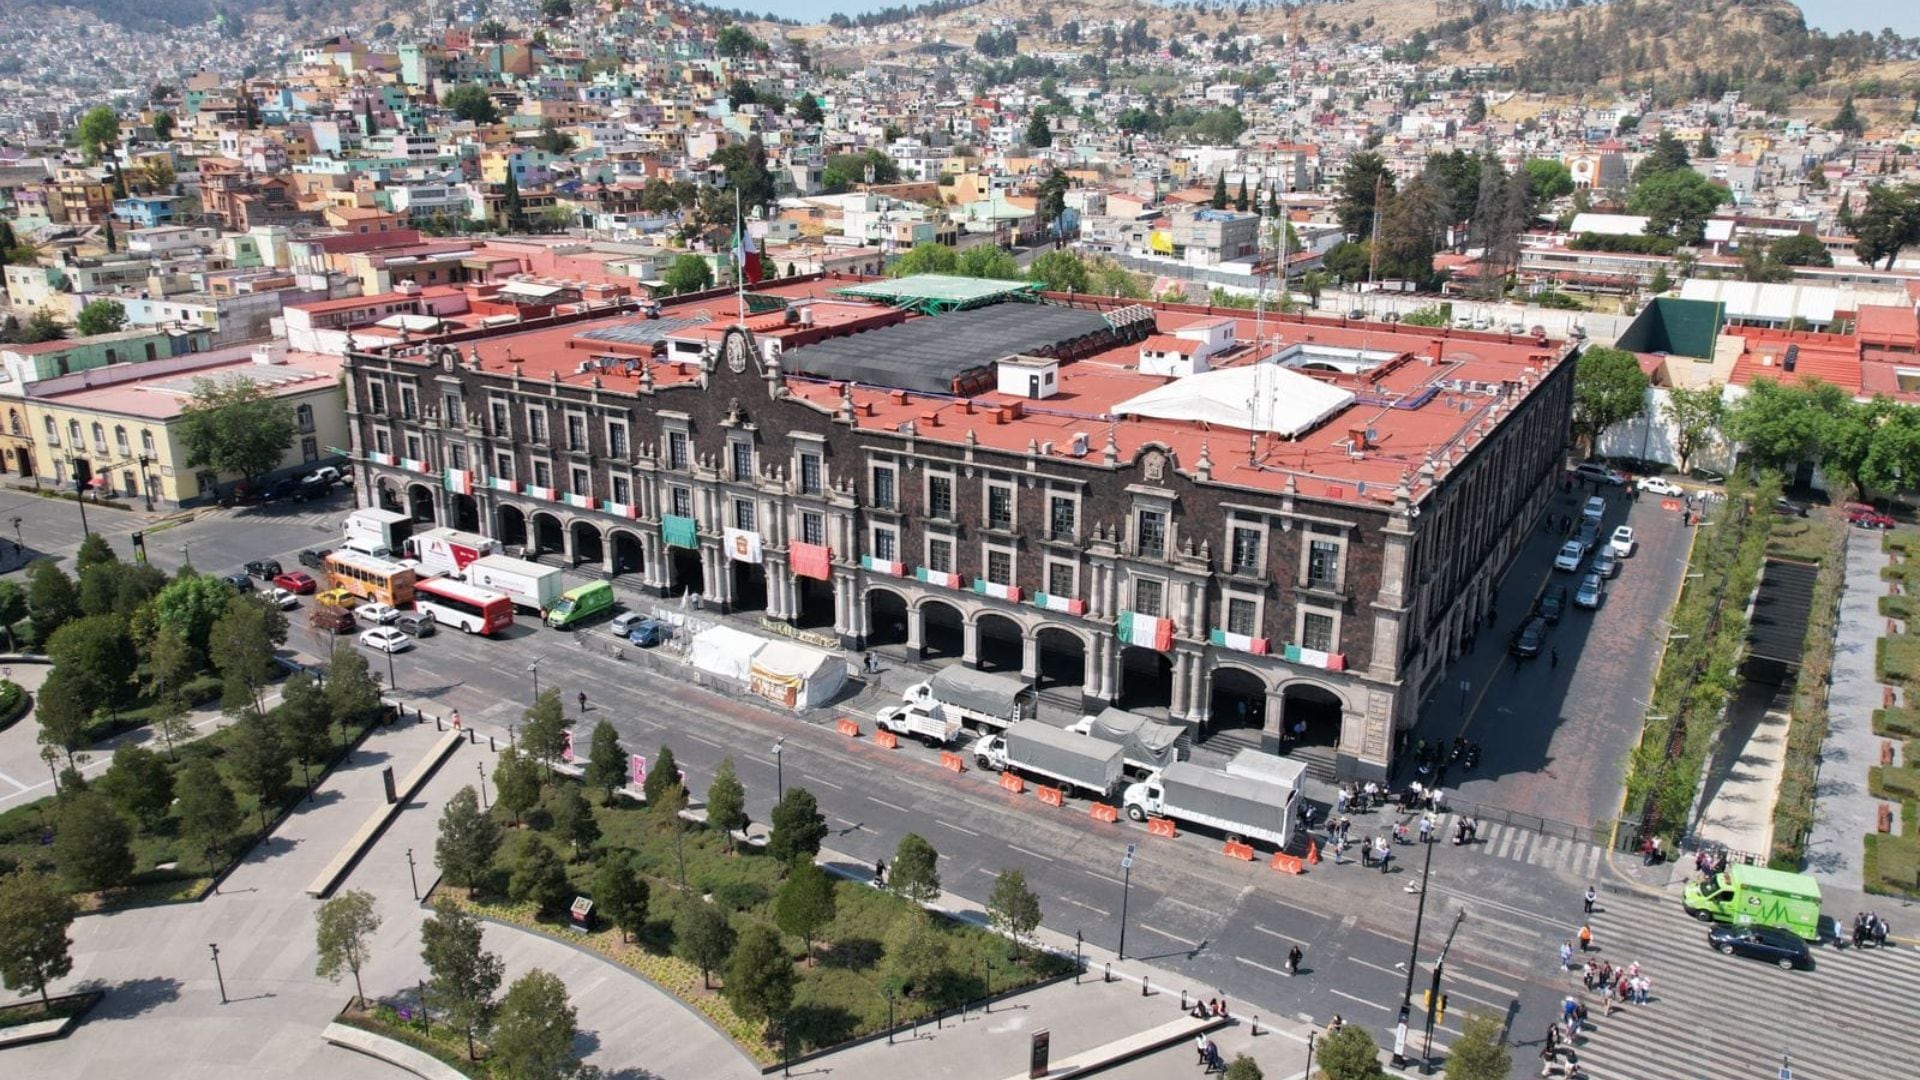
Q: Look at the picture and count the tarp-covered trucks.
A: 4